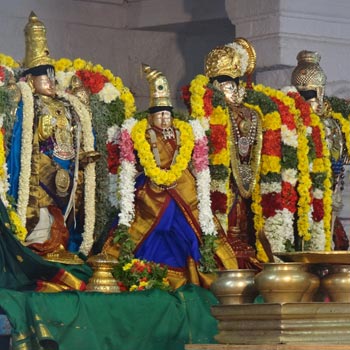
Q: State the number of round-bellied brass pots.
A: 3